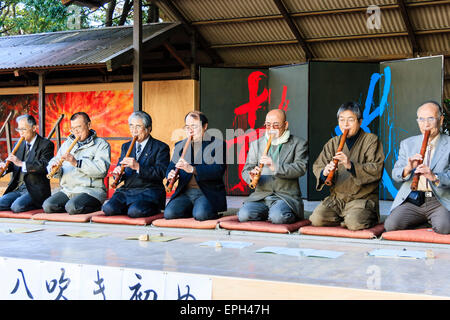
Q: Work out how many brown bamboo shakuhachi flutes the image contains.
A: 7